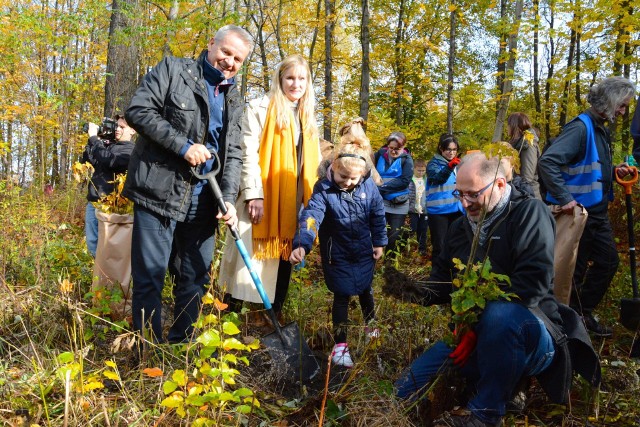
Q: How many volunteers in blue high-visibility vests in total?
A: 3